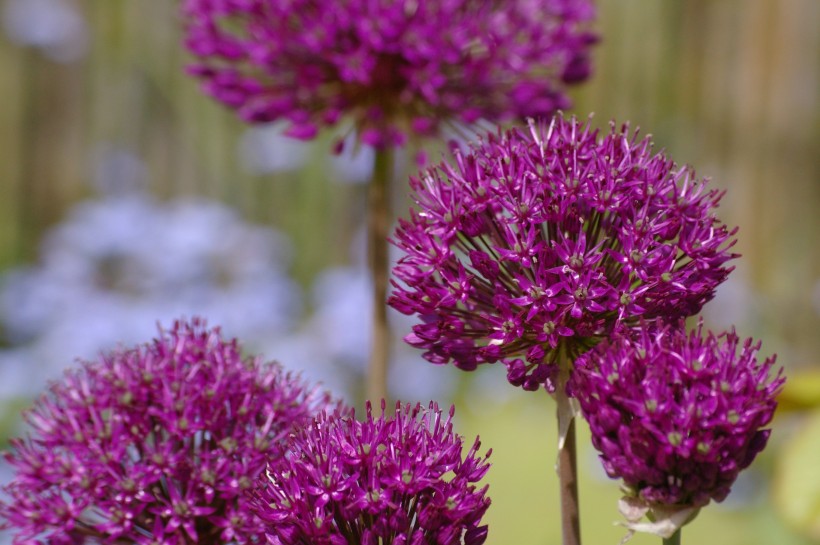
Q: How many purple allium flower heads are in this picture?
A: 5